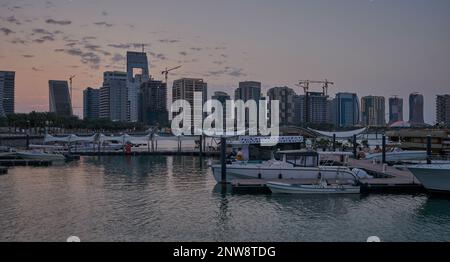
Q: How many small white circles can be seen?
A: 2